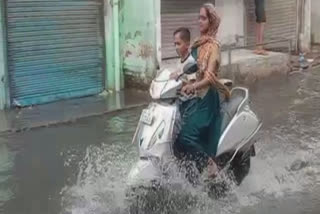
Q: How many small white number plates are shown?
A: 1